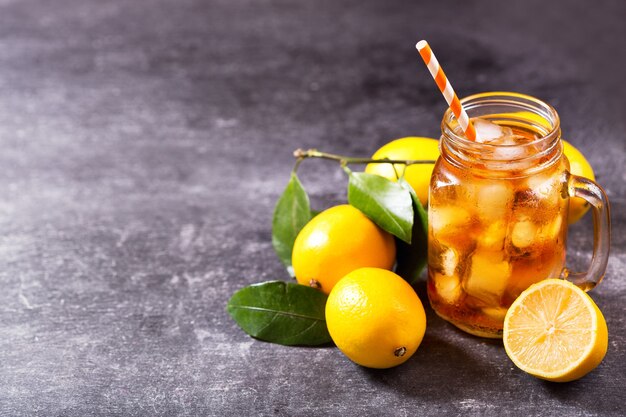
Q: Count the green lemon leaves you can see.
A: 4